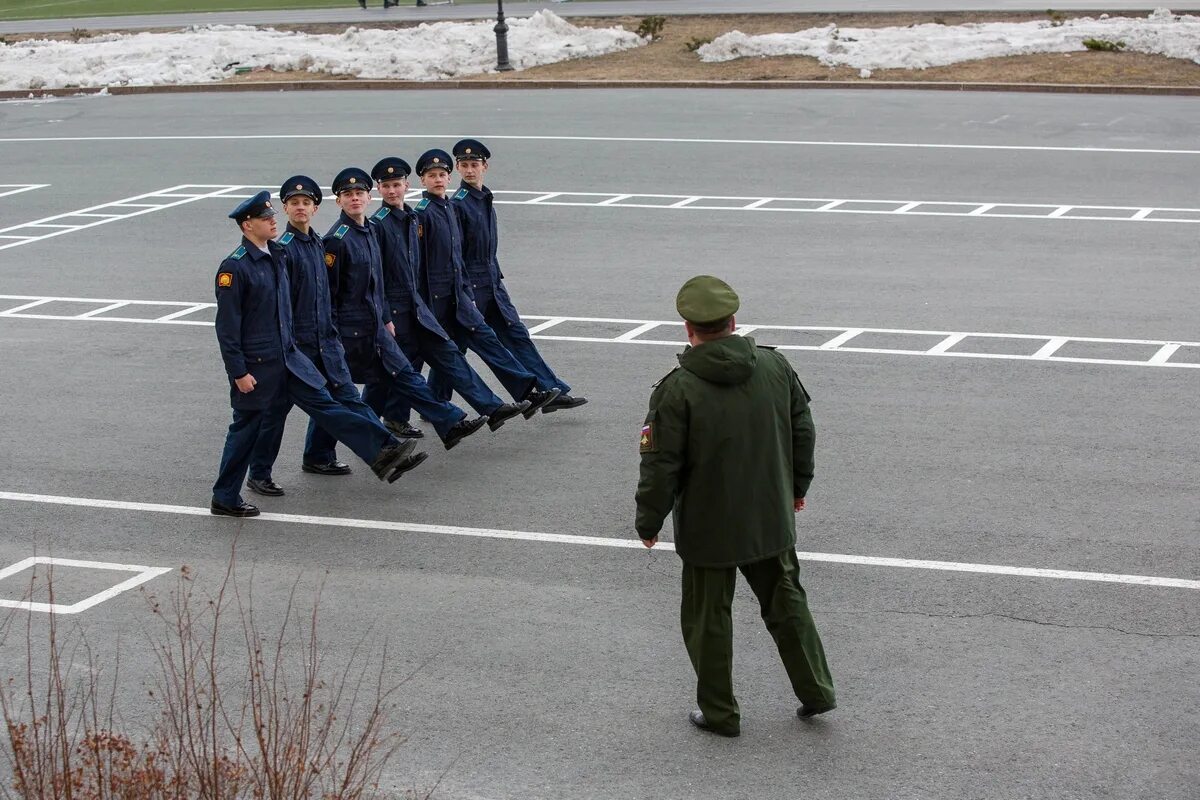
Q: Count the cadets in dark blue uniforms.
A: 6